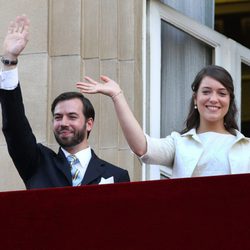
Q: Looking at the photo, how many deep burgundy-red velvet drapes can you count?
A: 1